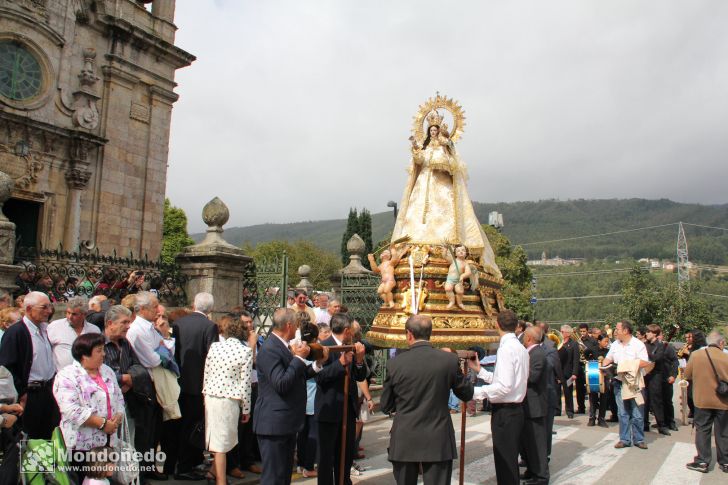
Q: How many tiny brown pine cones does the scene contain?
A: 0